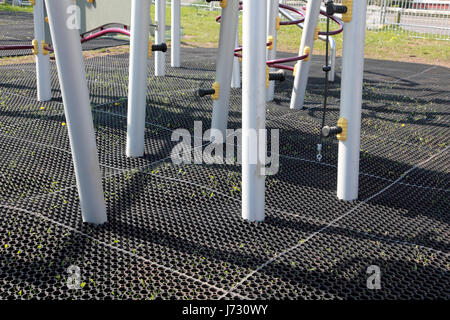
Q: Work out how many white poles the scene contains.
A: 11